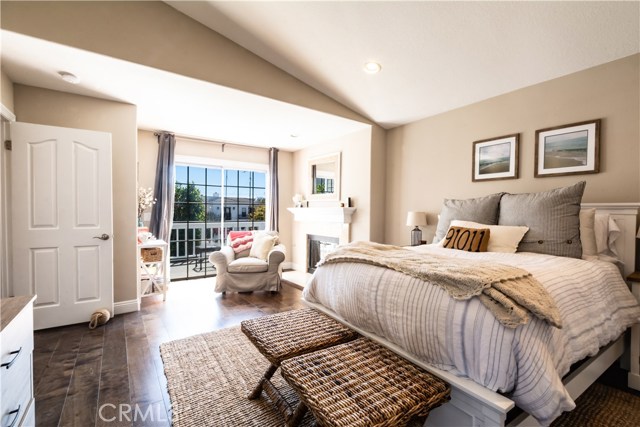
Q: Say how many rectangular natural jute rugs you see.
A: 1